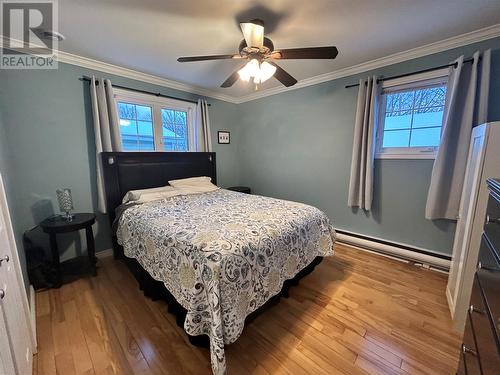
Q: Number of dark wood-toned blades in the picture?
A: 4